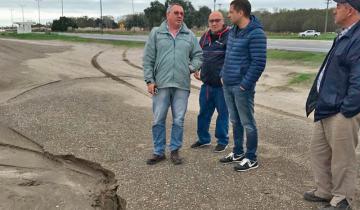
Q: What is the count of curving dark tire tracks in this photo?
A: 2